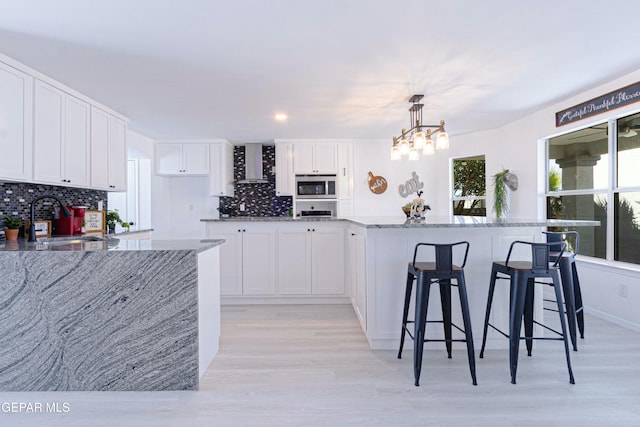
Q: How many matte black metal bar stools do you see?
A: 3